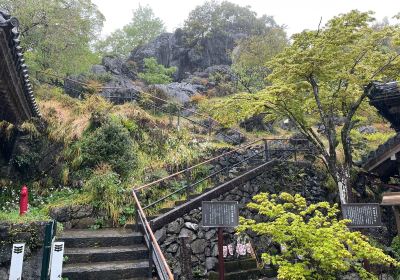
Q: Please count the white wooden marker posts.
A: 2